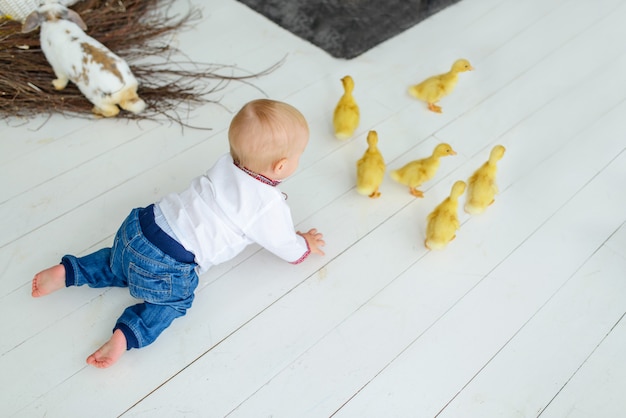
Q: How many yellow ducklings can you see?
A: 6